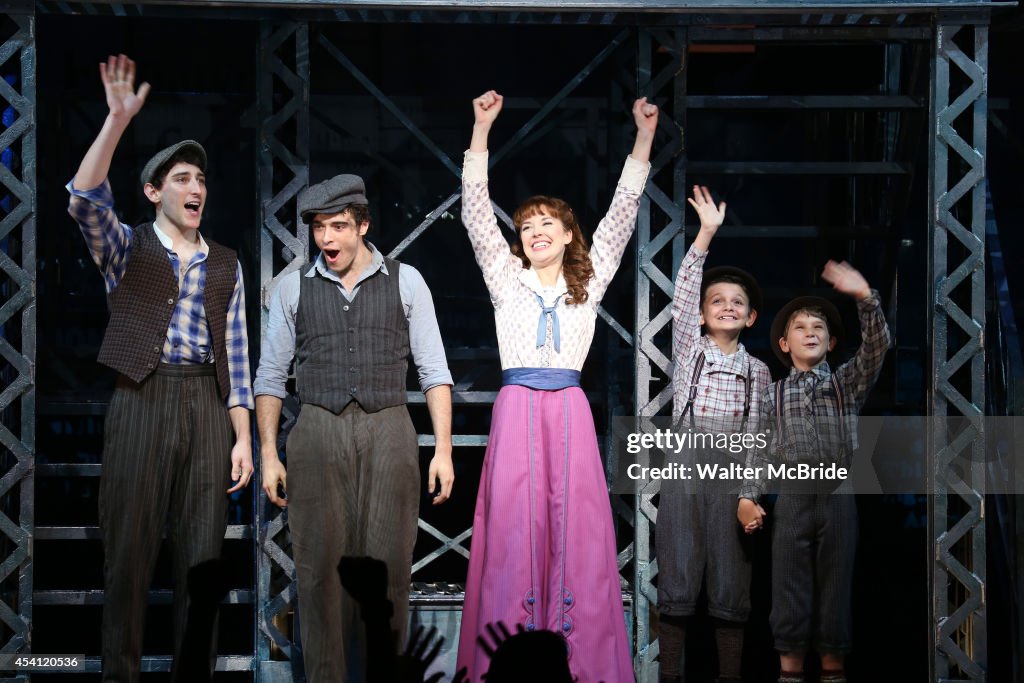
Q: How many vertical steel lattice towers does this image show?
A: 4